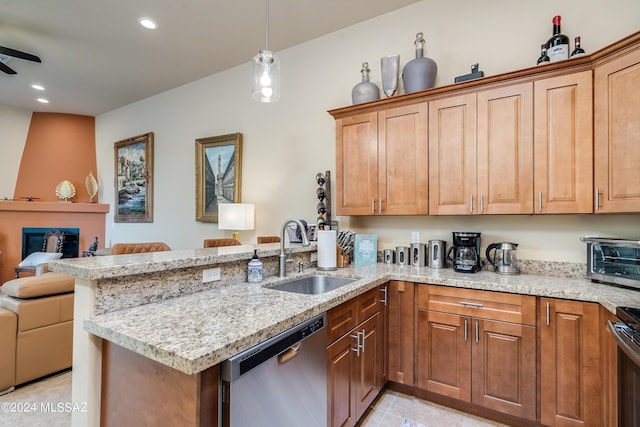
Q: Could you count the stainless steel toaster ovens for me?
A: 1